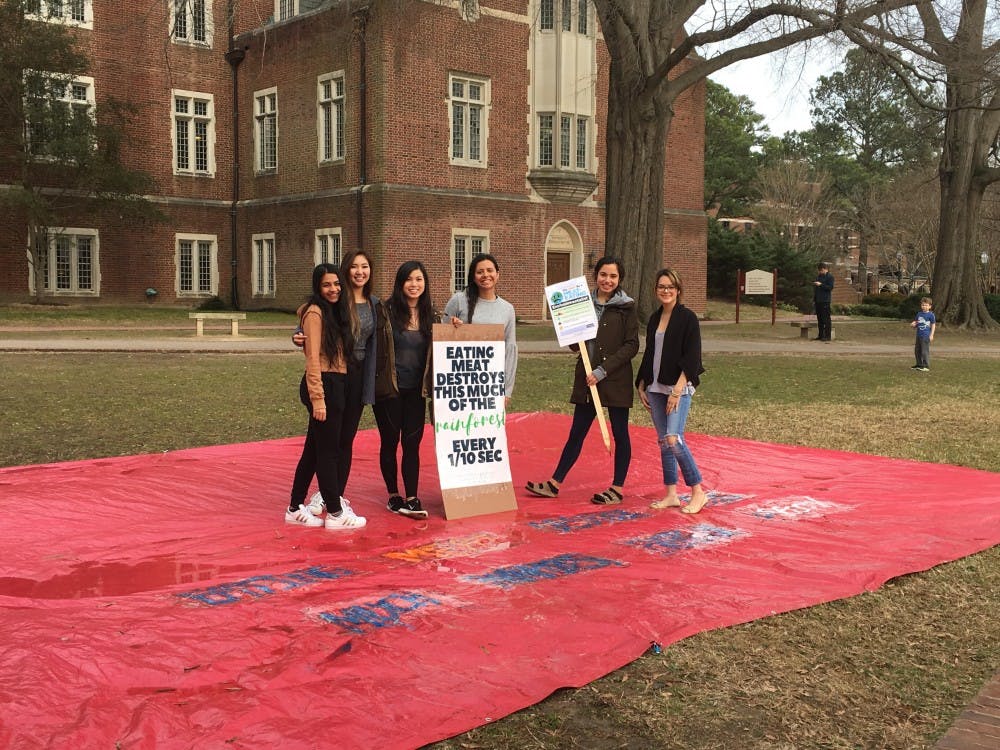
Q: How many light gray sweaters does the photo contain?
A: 1